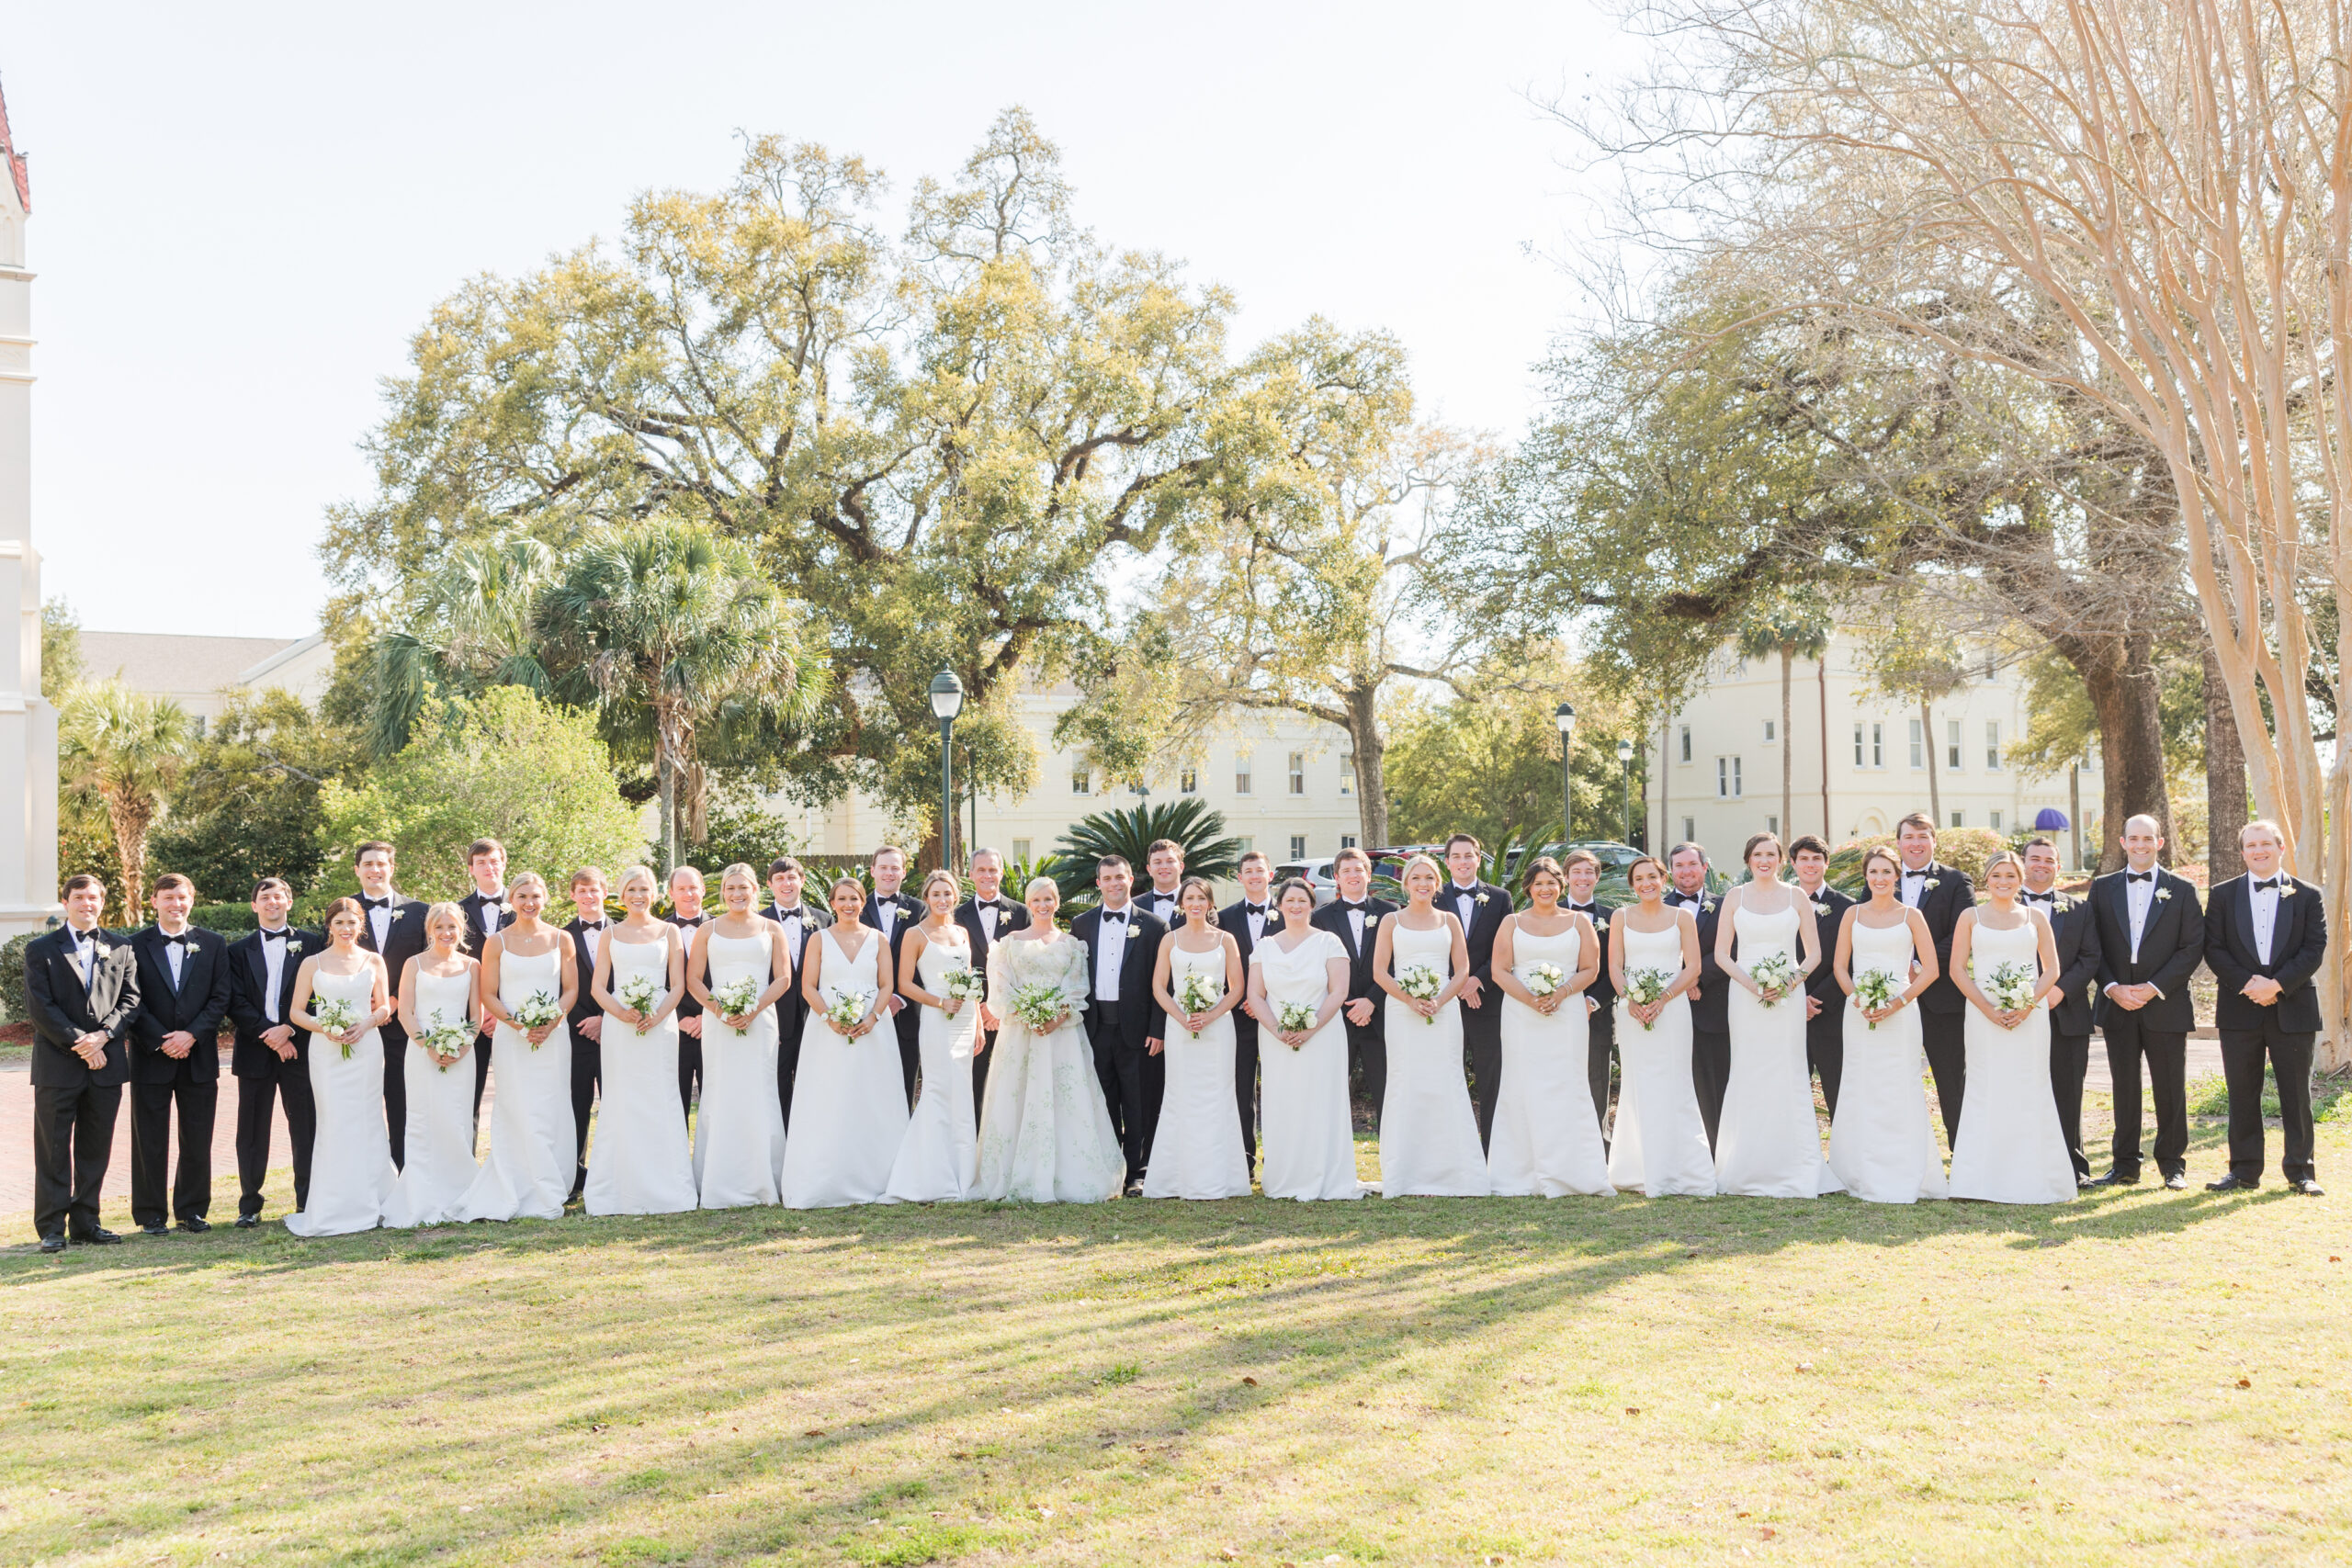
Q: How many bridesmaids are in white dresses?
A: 15